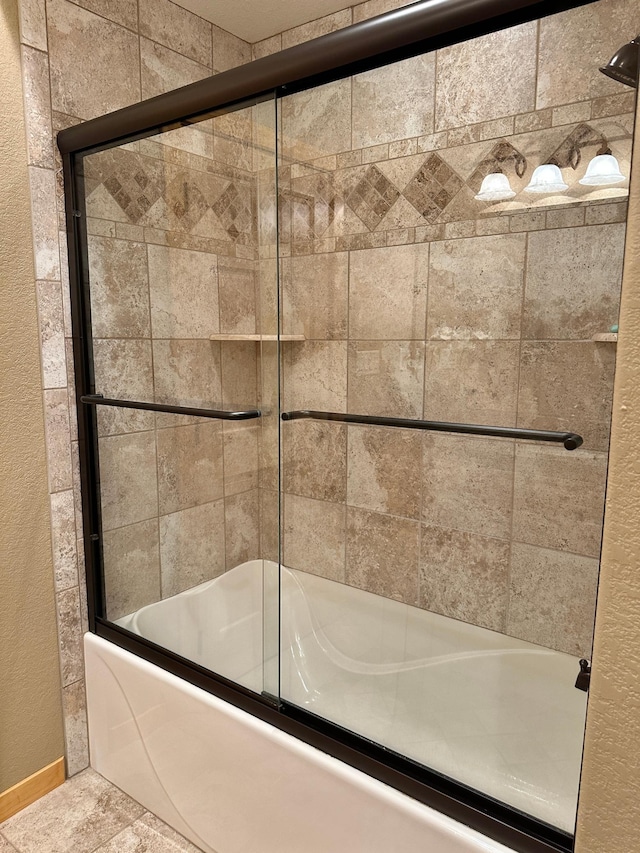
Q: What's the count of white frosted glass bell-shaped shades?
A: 3